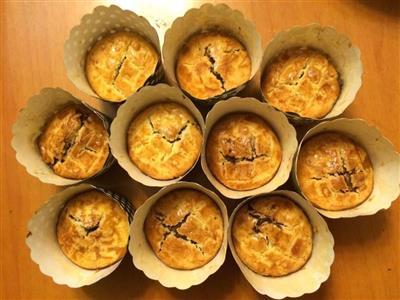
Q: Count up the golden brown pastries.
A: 10